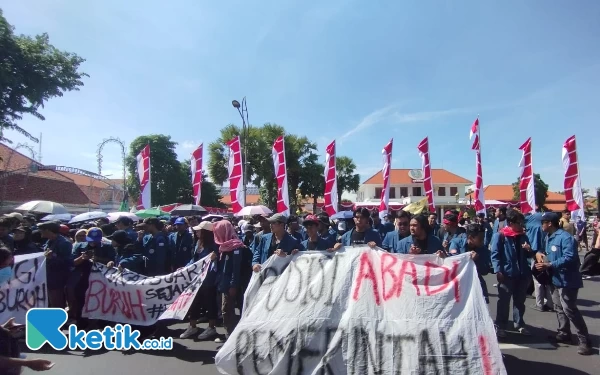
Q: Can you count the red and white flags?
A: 10